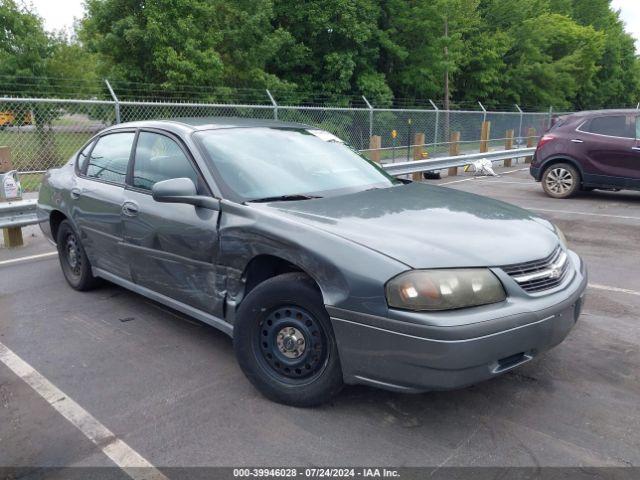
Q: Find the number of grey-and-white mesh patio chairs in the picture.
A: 0